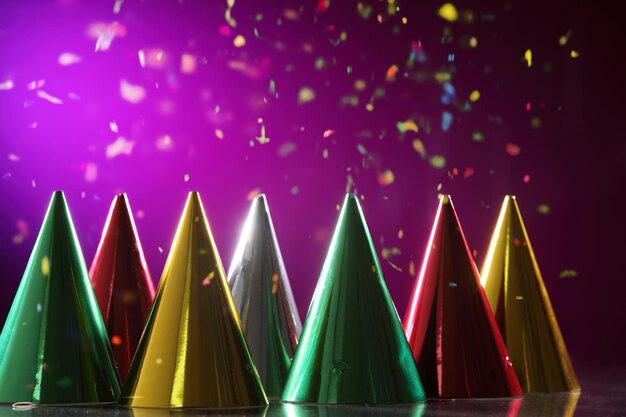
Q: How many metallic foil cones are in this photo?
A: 7